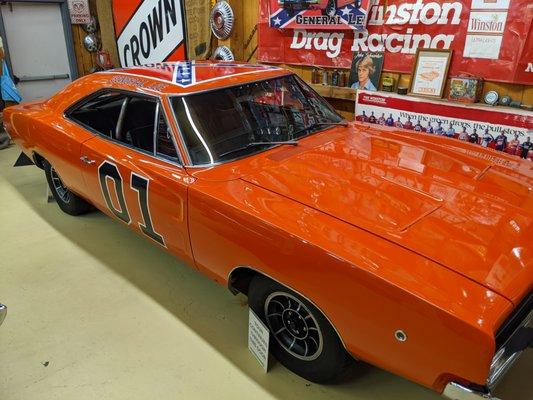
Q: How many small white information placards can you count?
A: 1